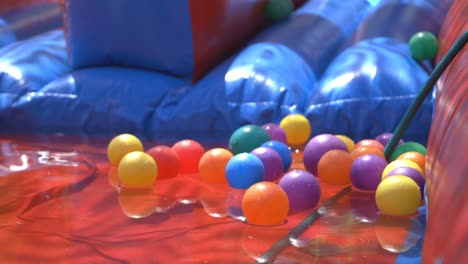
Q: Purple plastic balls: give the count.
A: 7